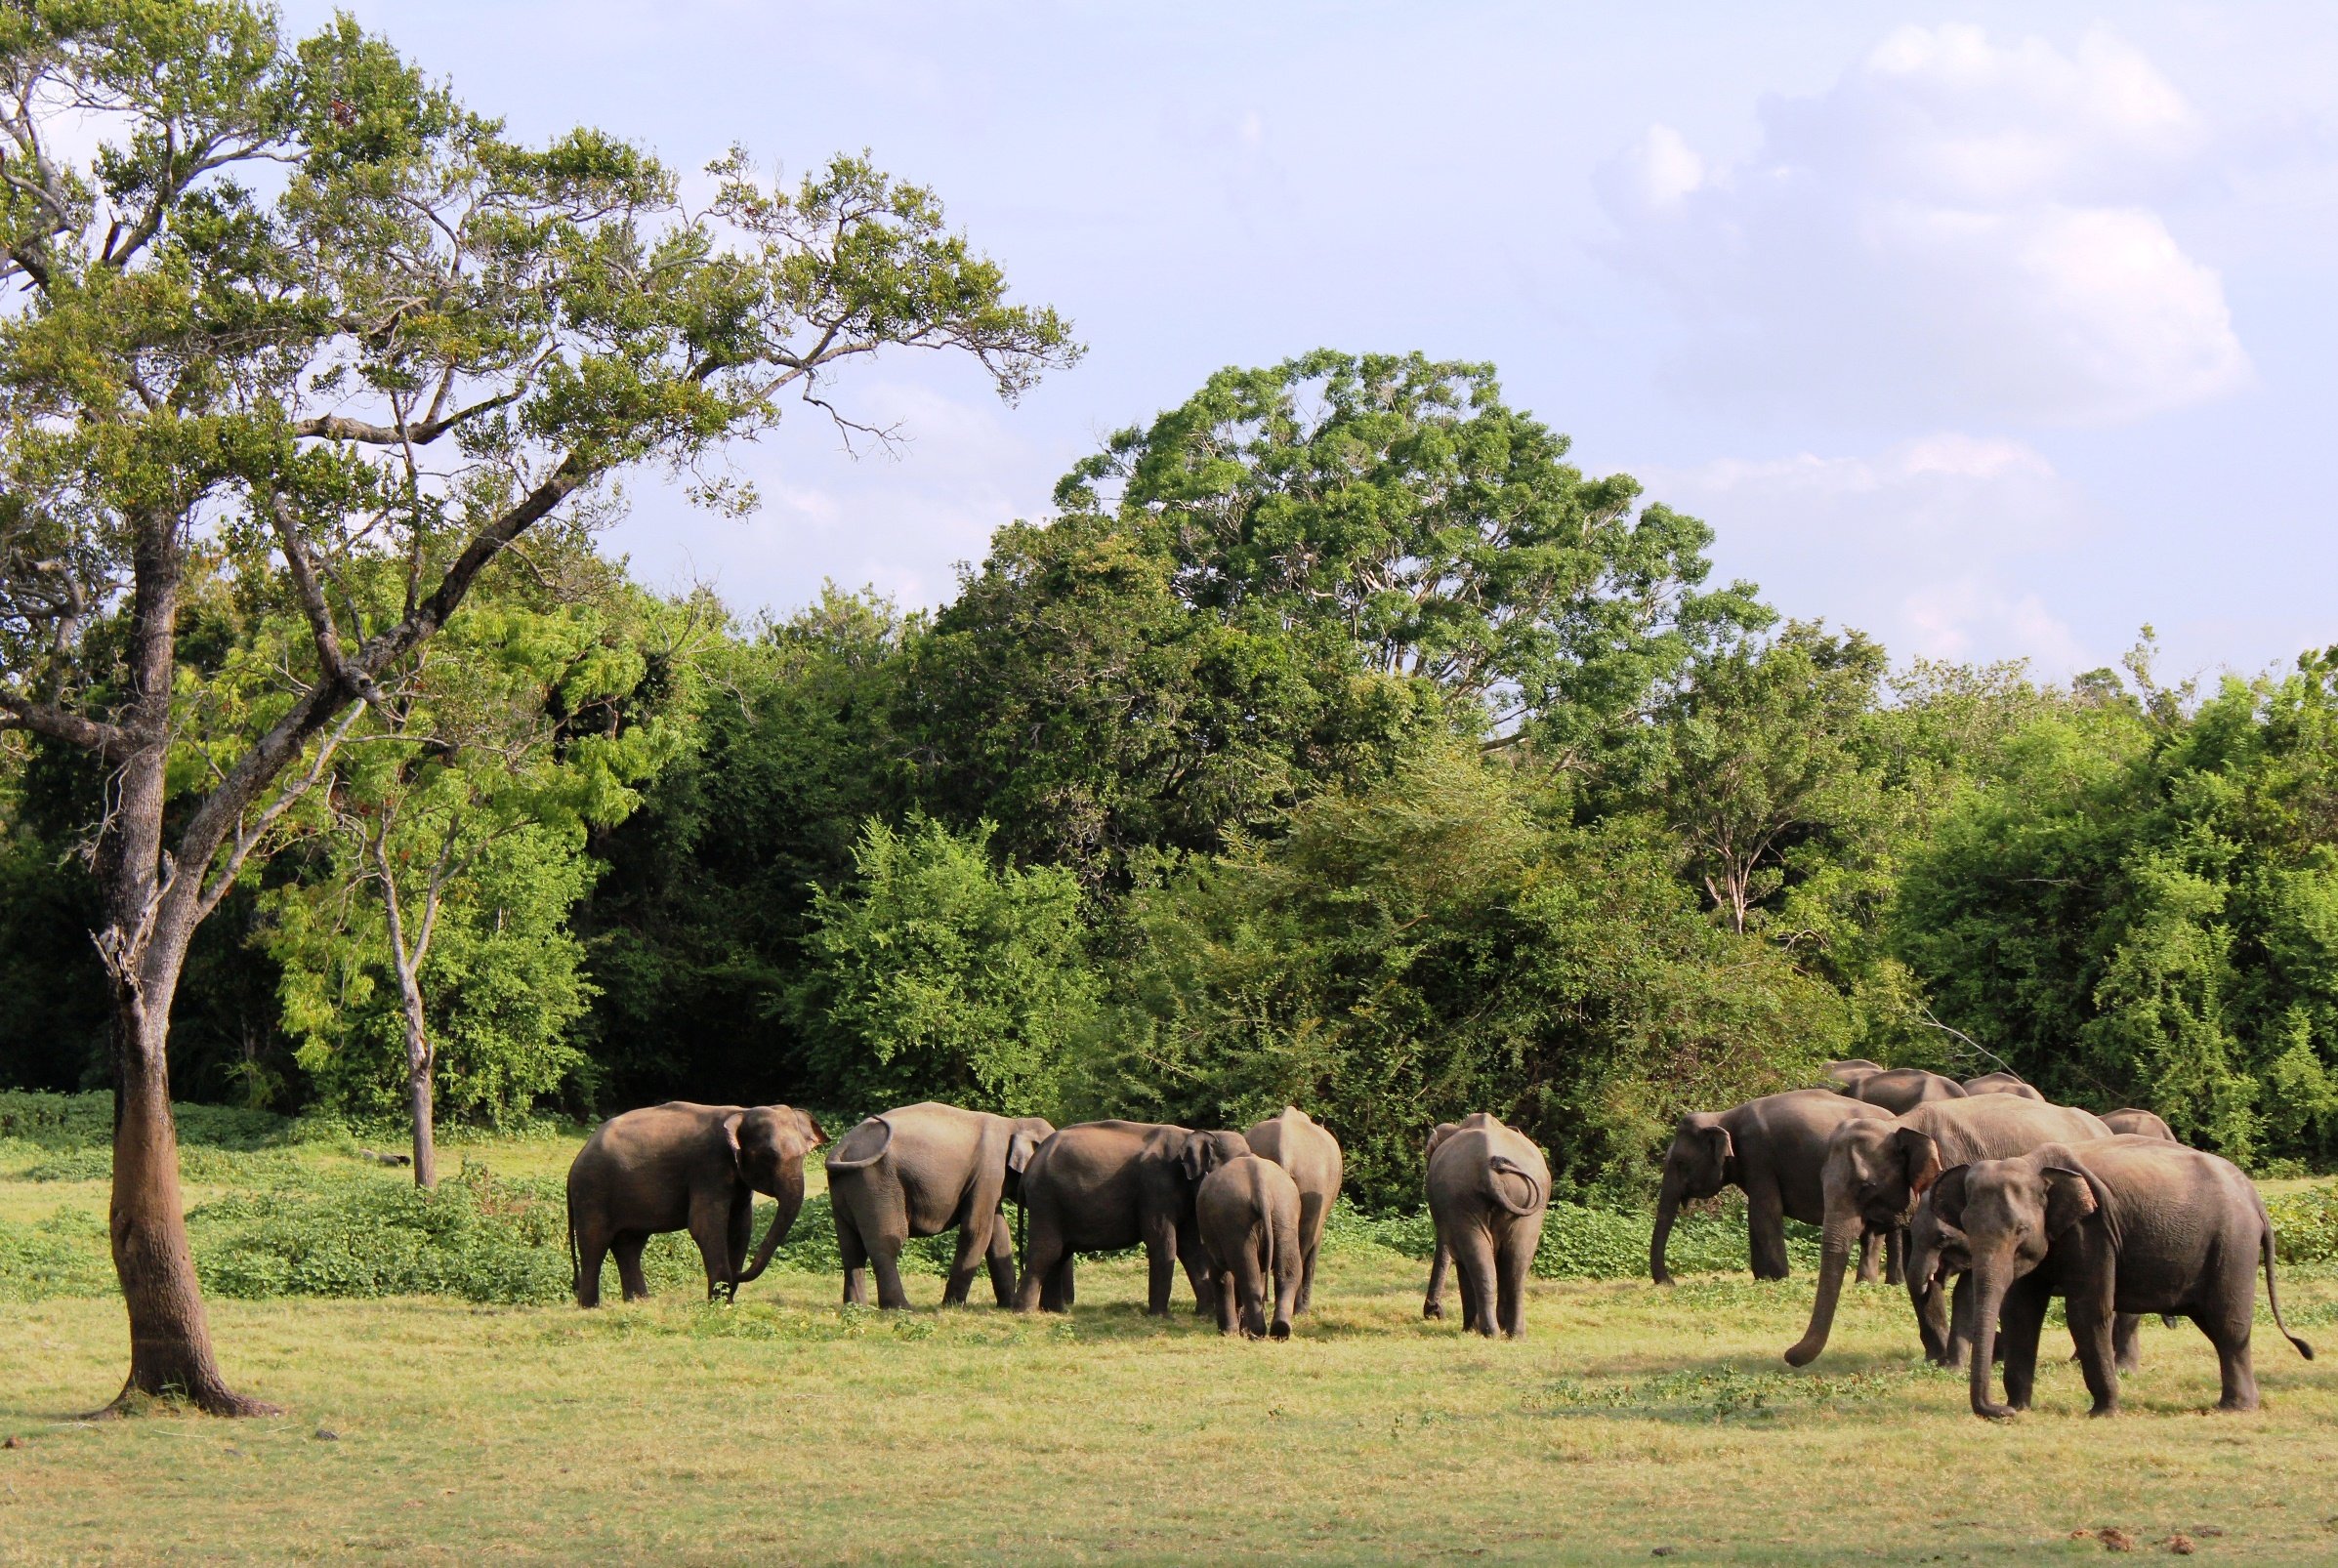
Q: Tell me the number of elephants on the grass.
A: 14